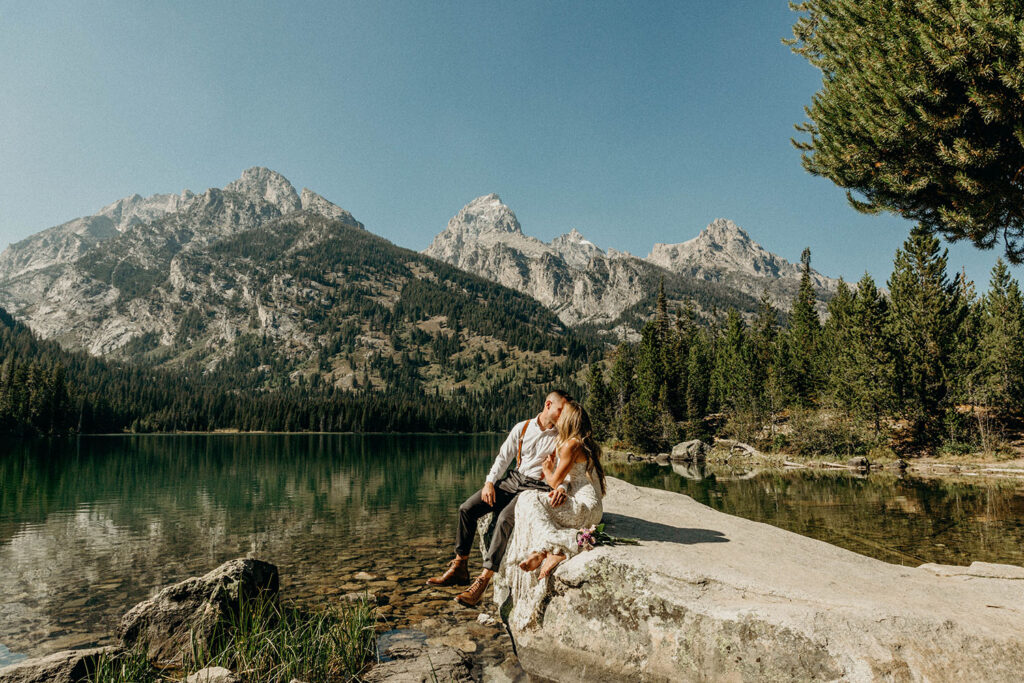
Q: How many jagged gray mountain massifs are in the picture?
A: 3